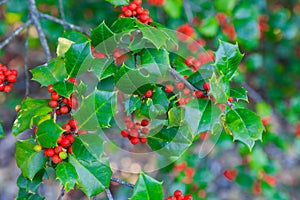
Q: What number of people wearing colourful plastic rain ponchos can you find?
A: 0